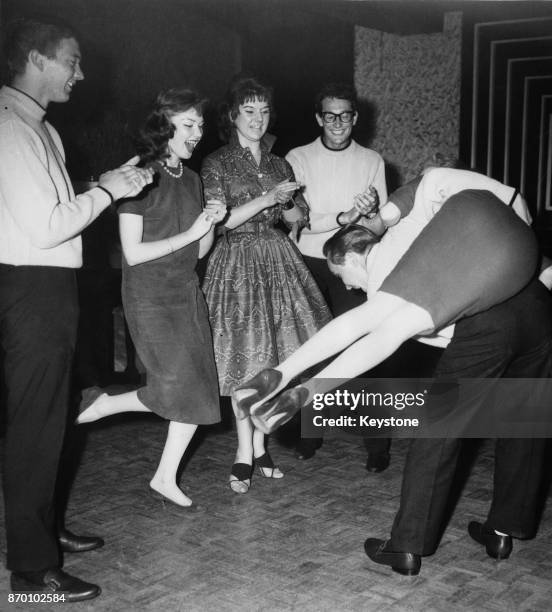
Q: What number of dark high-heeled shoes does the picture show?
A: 2